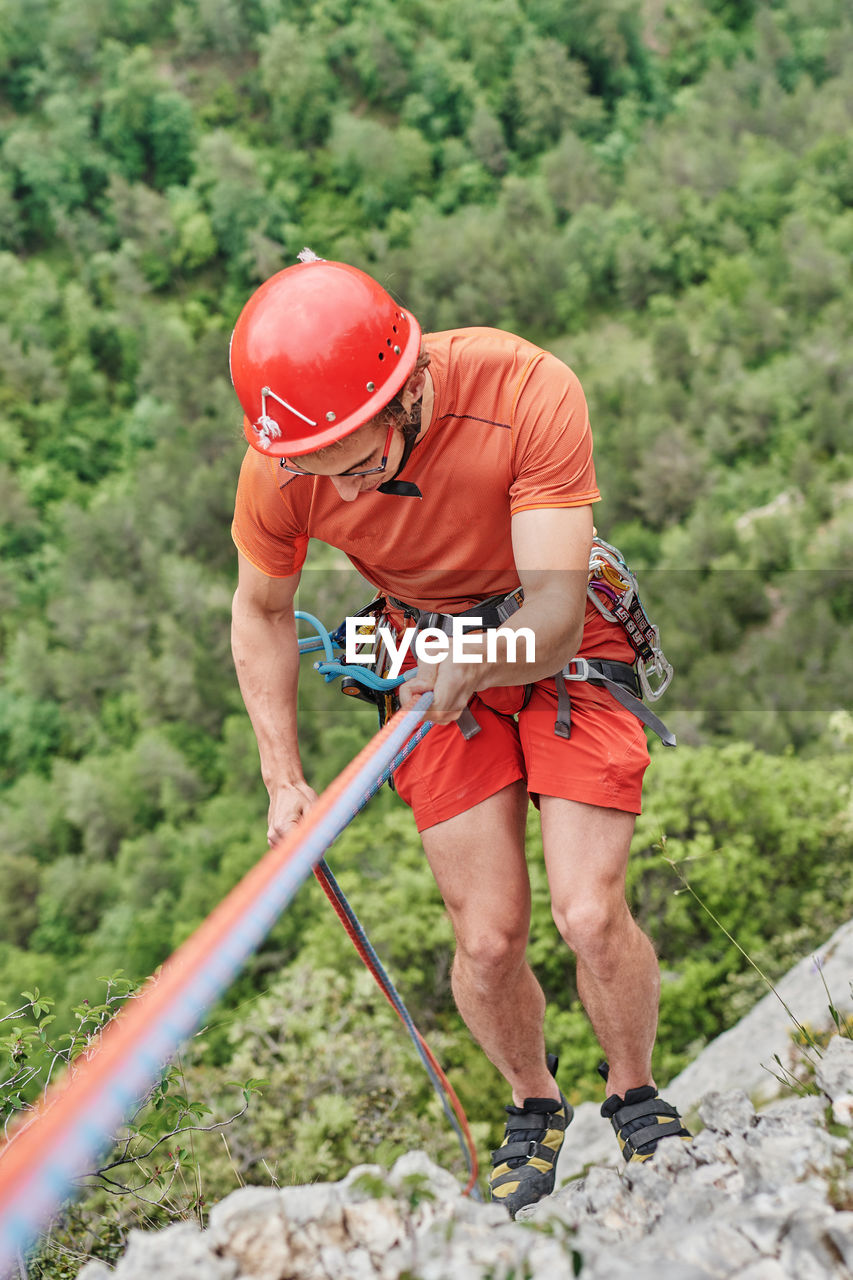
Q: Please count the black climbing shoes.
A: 2